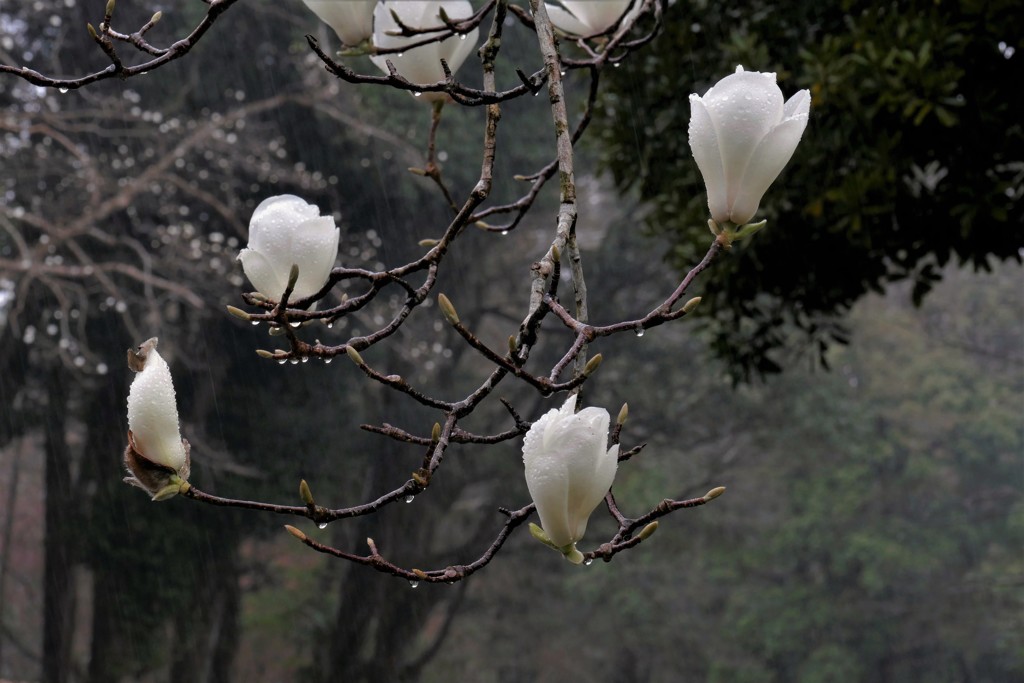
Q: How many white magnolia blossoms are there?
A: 7